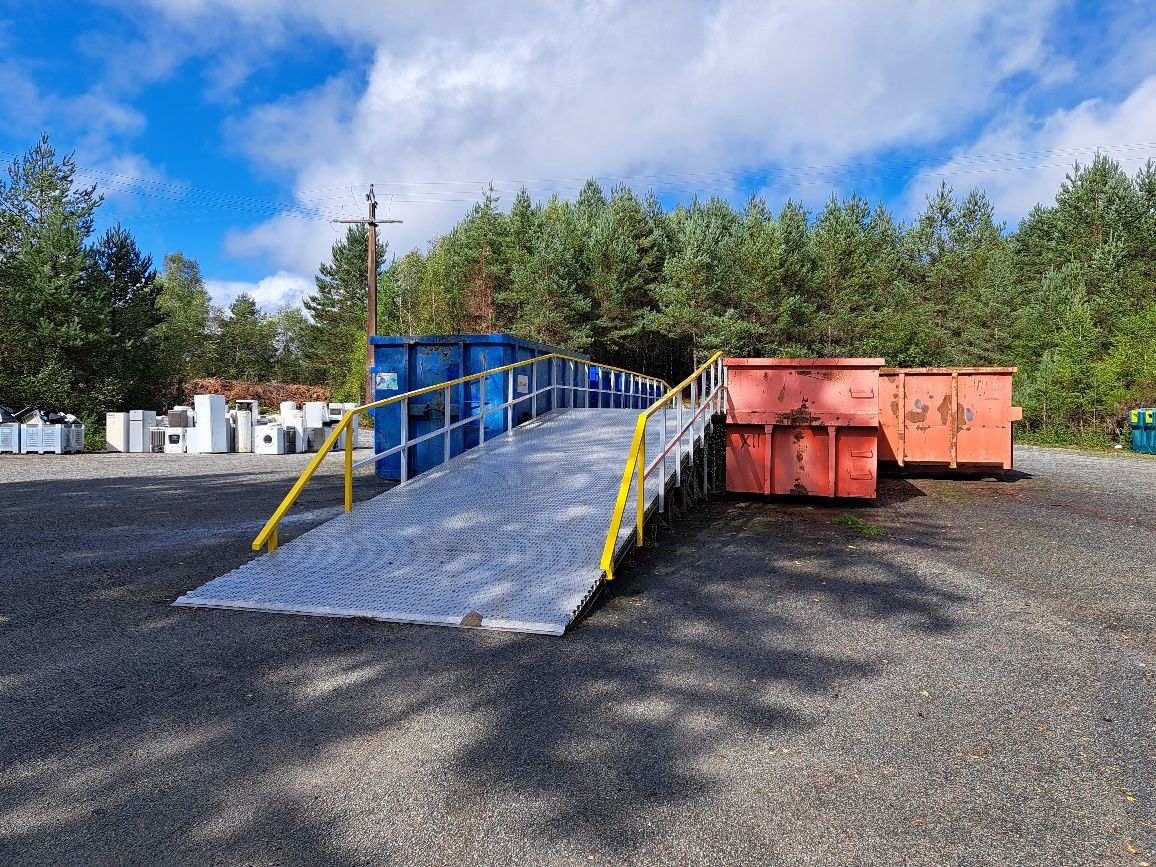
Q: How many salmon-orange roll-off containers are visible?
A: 2